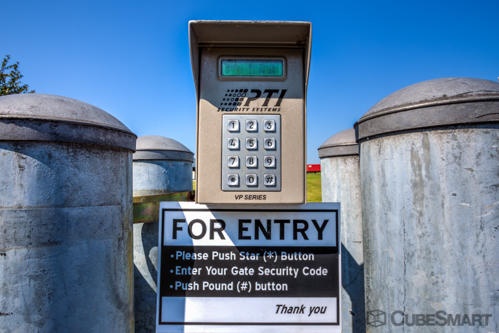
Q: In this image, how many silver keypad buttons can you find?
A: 12